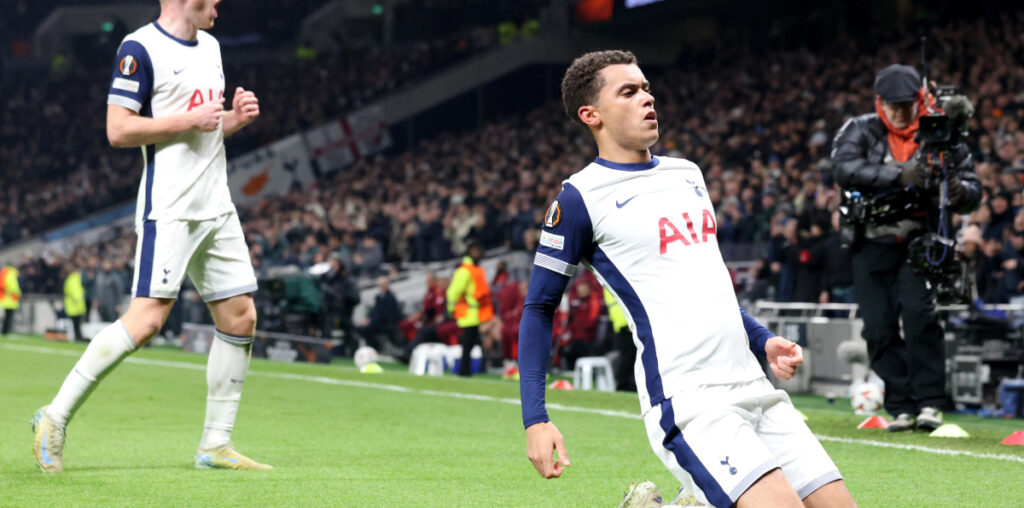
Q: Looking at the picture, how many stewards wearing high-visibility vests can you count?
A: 4